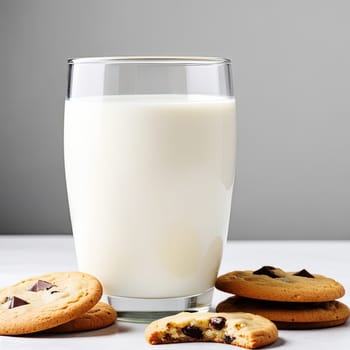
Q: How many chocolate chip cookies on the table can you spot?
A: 5